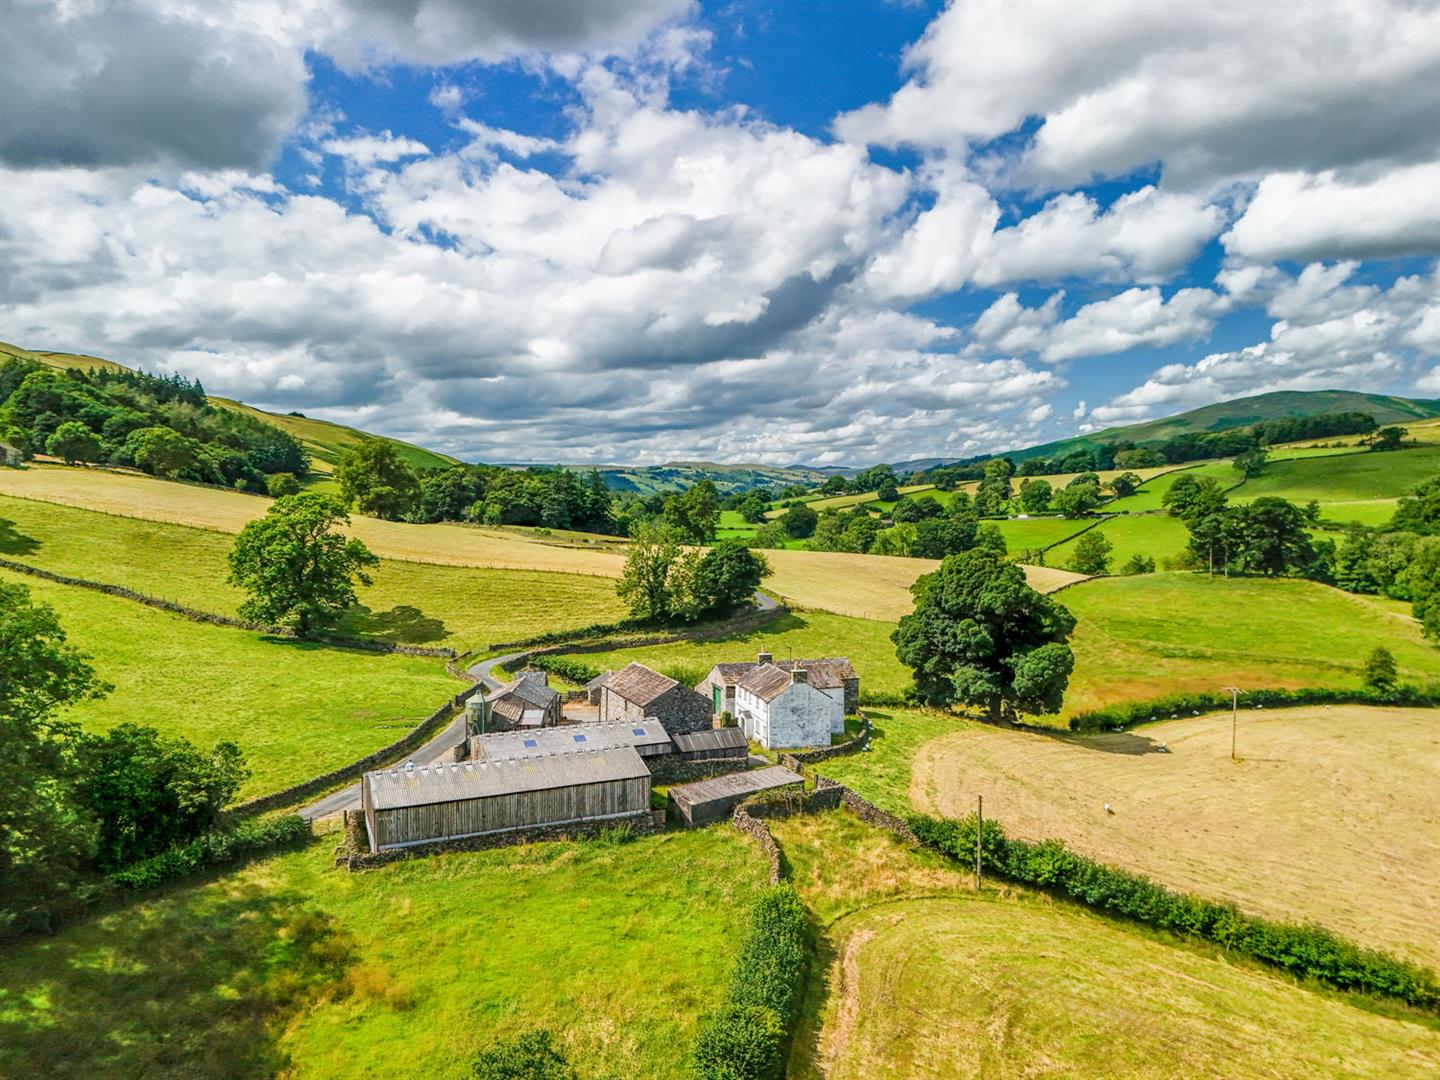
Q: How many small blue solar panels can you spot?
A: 3